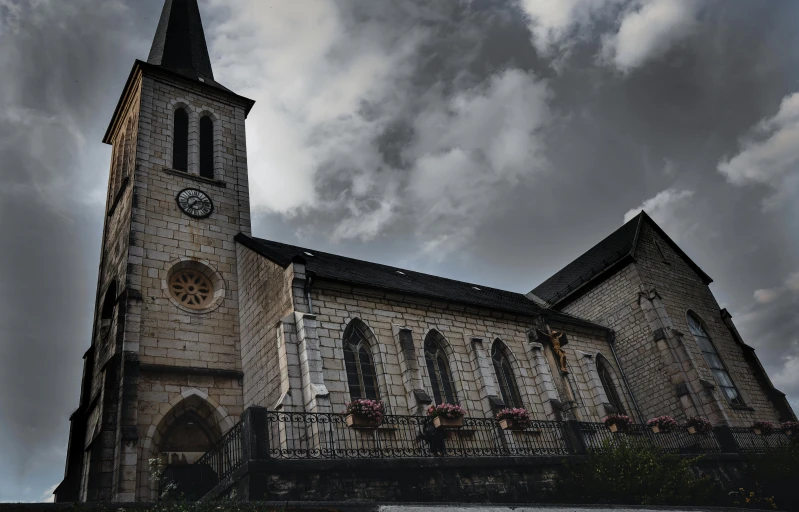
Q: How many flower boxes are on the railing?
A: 8